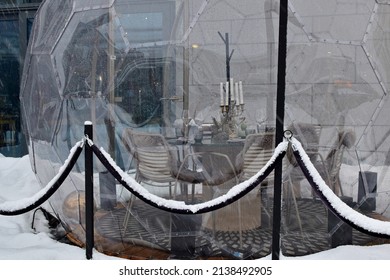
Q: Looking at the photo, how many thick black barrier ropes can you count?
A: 3